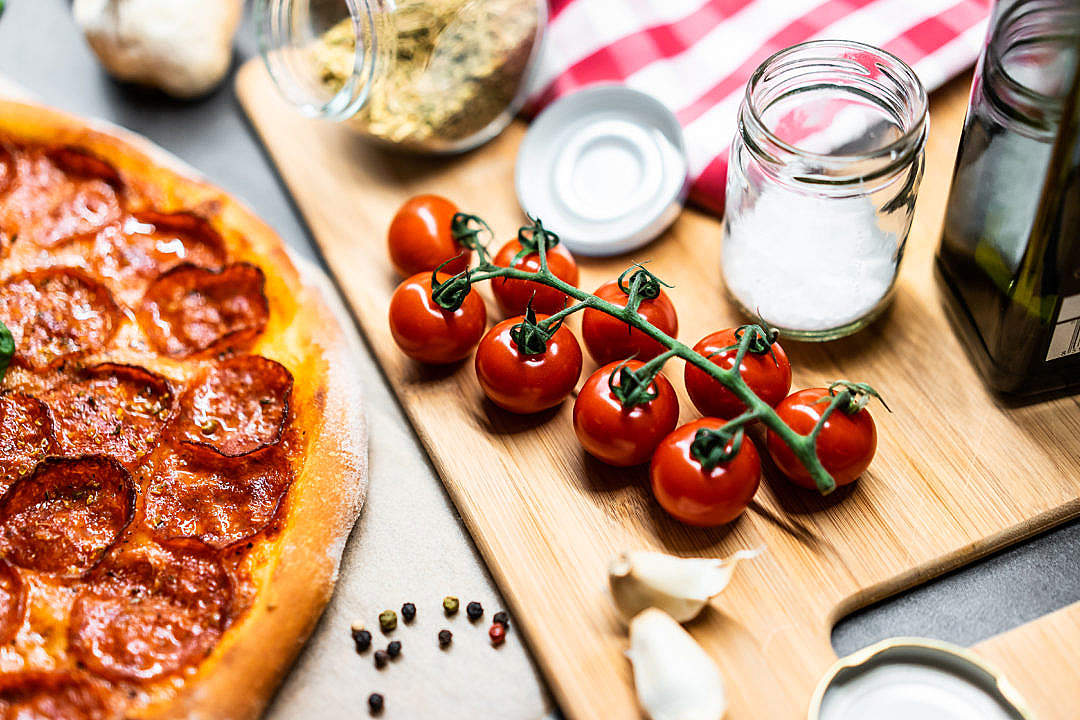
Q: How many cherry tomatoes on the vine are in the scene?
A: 9